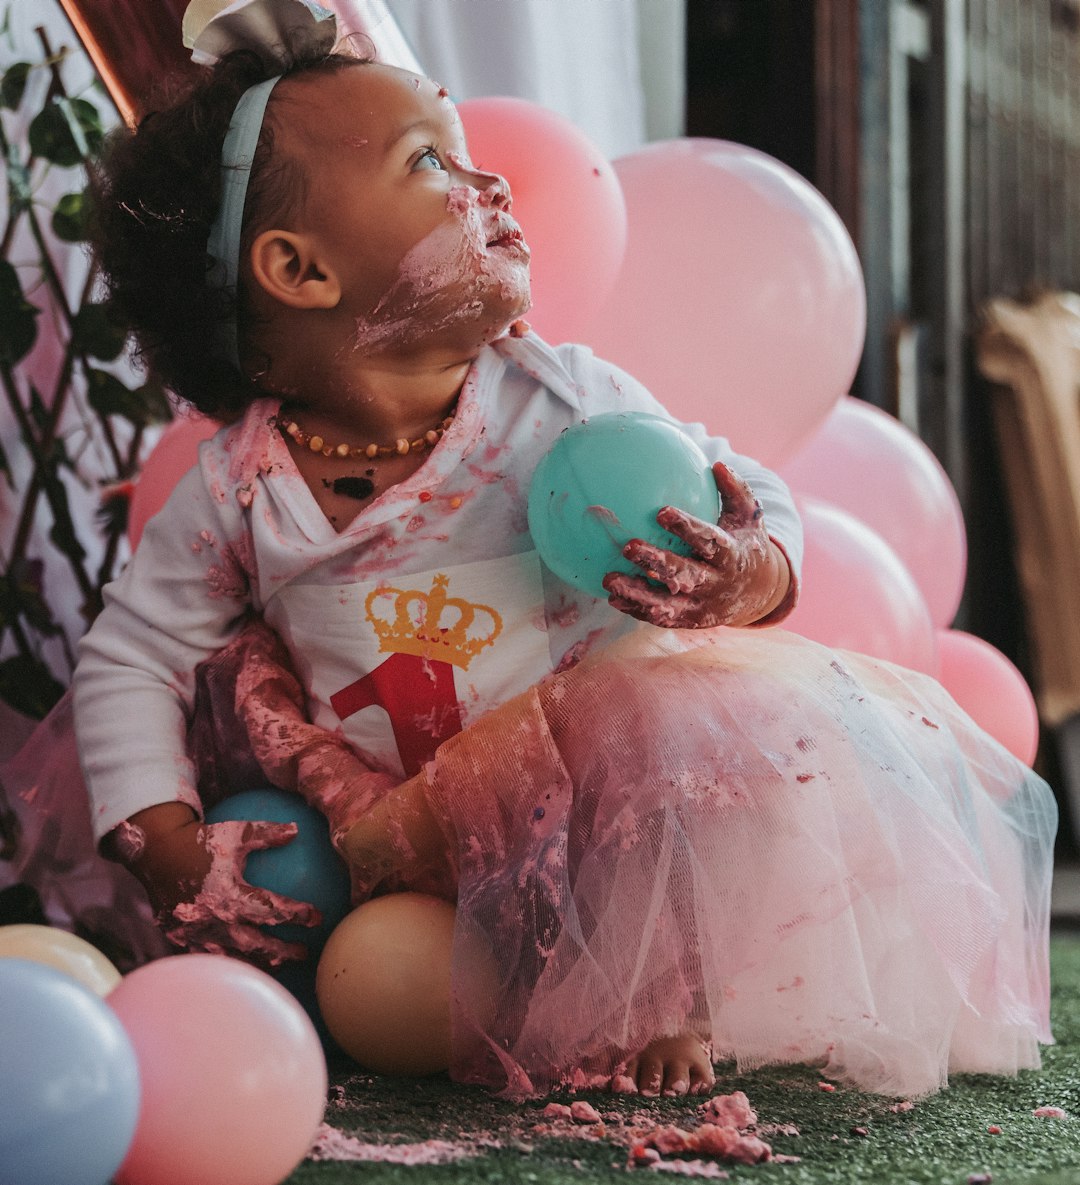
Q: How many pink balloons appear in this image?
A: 7